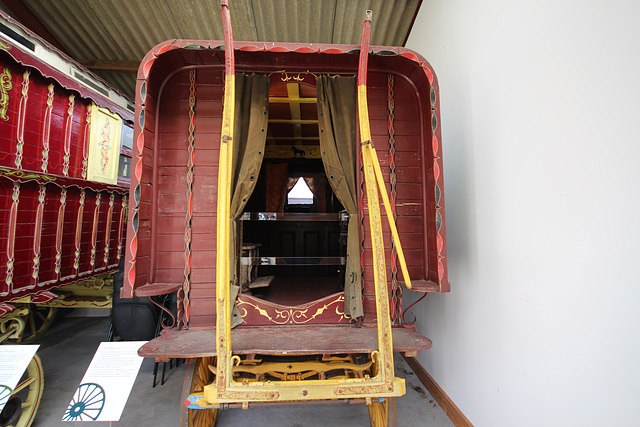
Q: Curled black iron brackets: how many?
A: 2